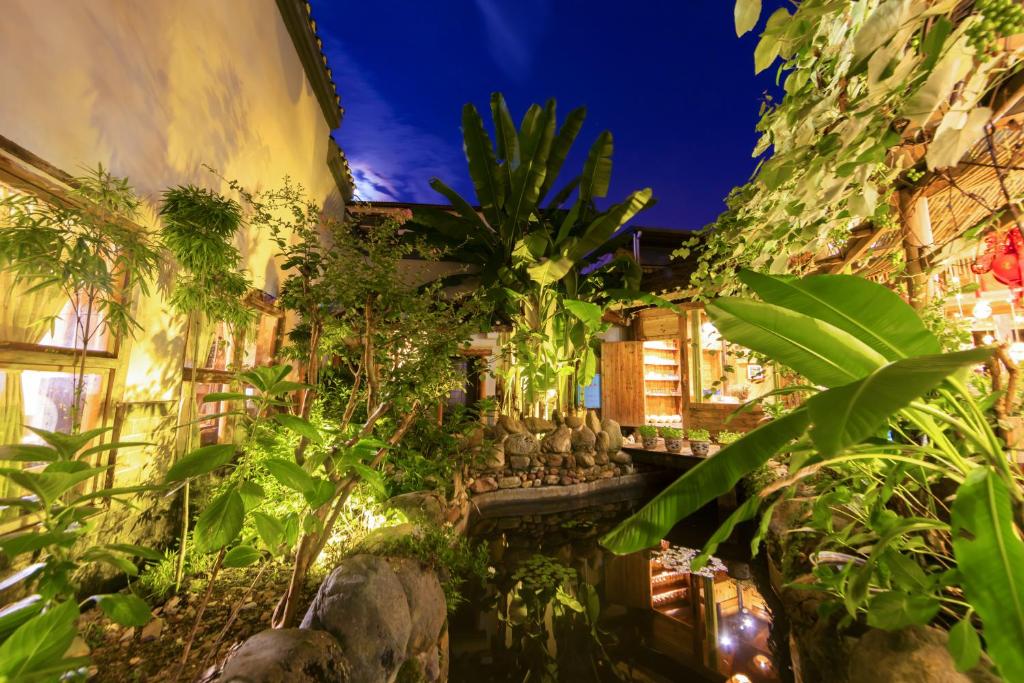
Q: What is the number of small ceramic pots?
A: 4